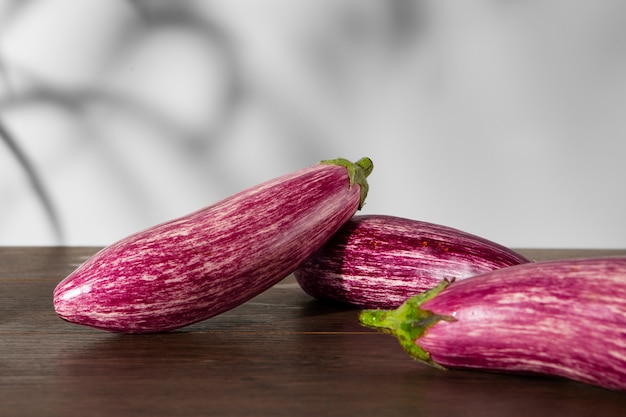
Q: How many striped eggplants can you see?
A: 3